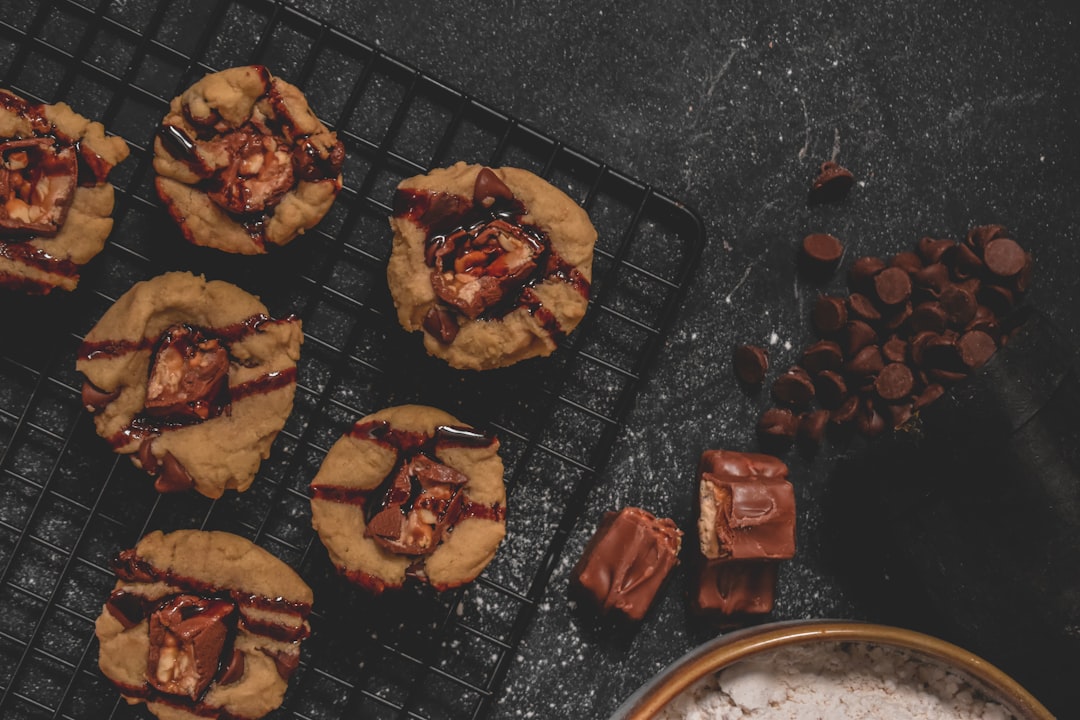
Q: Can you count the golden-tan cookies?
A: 6